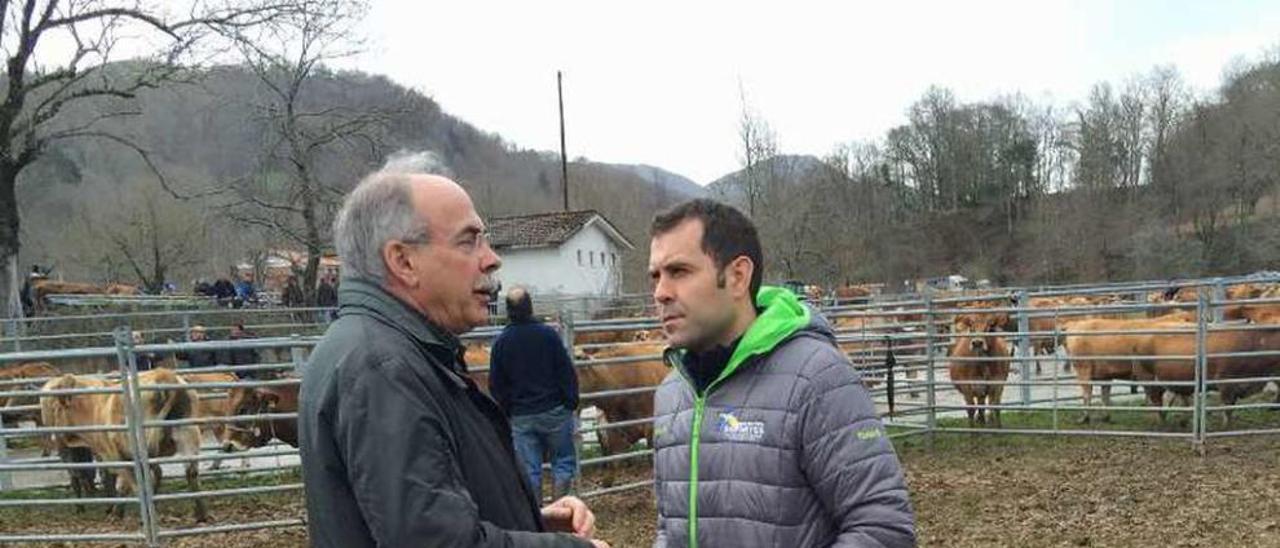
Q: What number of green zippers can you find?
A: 1